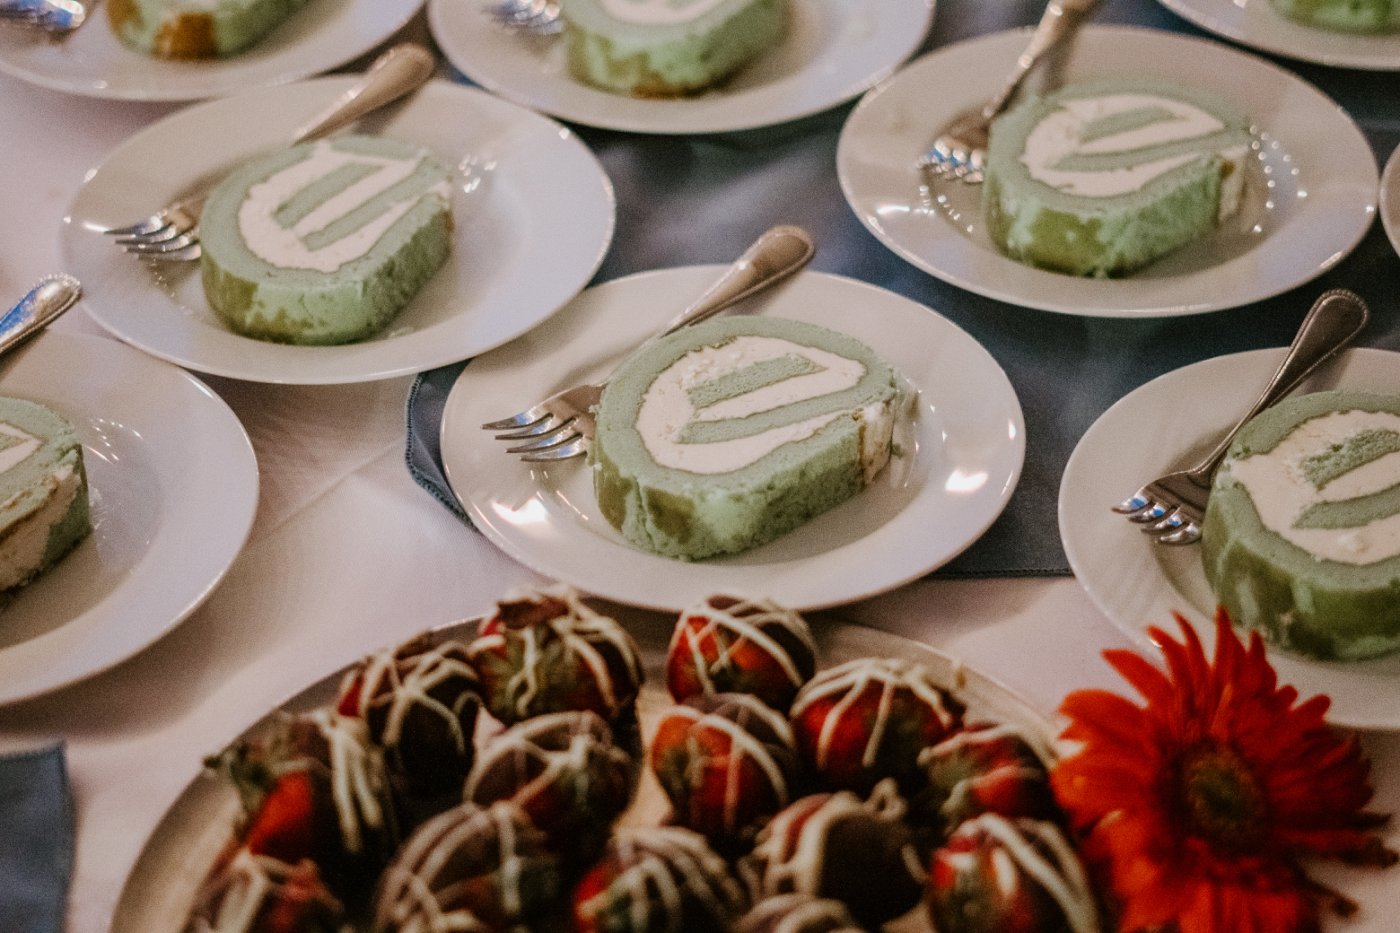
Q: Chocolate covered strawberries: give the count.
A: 14